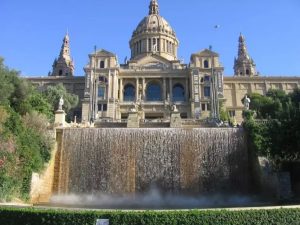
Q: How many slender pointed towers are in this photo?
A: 2